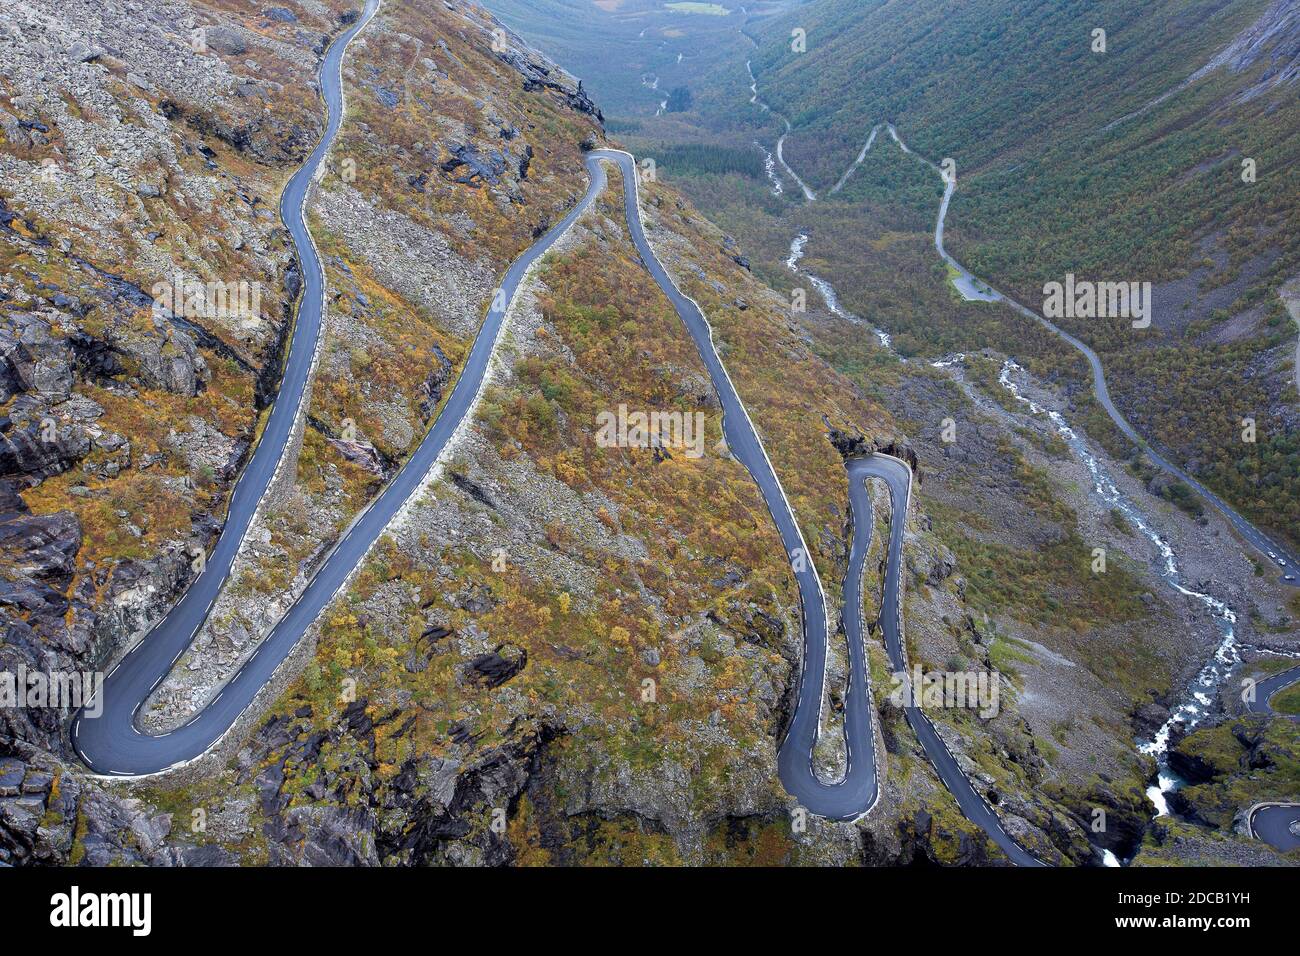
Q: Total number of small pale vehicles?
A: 3